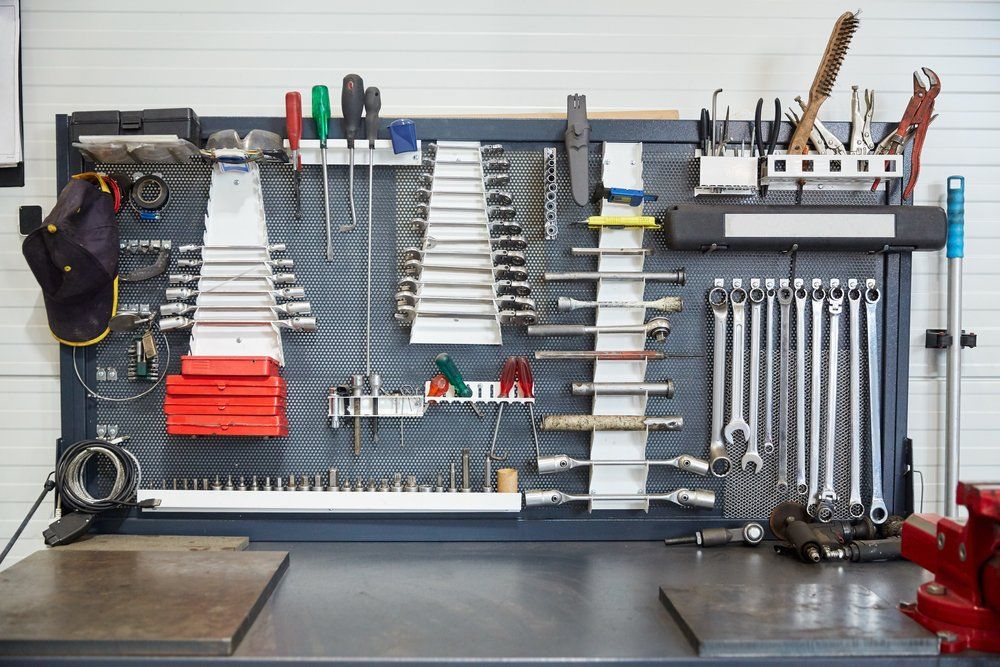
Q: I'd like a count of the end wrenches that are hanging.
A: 10